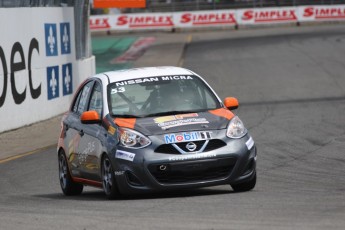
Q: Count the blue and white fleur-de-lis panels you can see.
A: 4